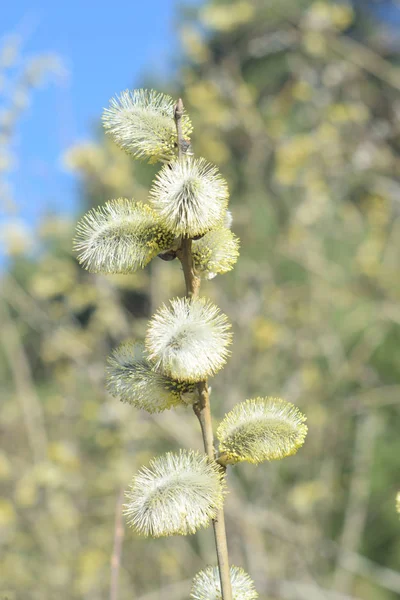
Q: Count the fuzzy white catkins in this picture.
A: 9